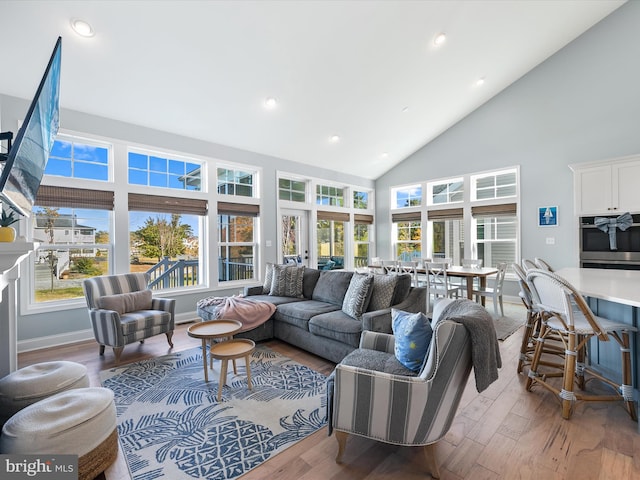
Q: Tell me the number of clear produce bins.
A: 0